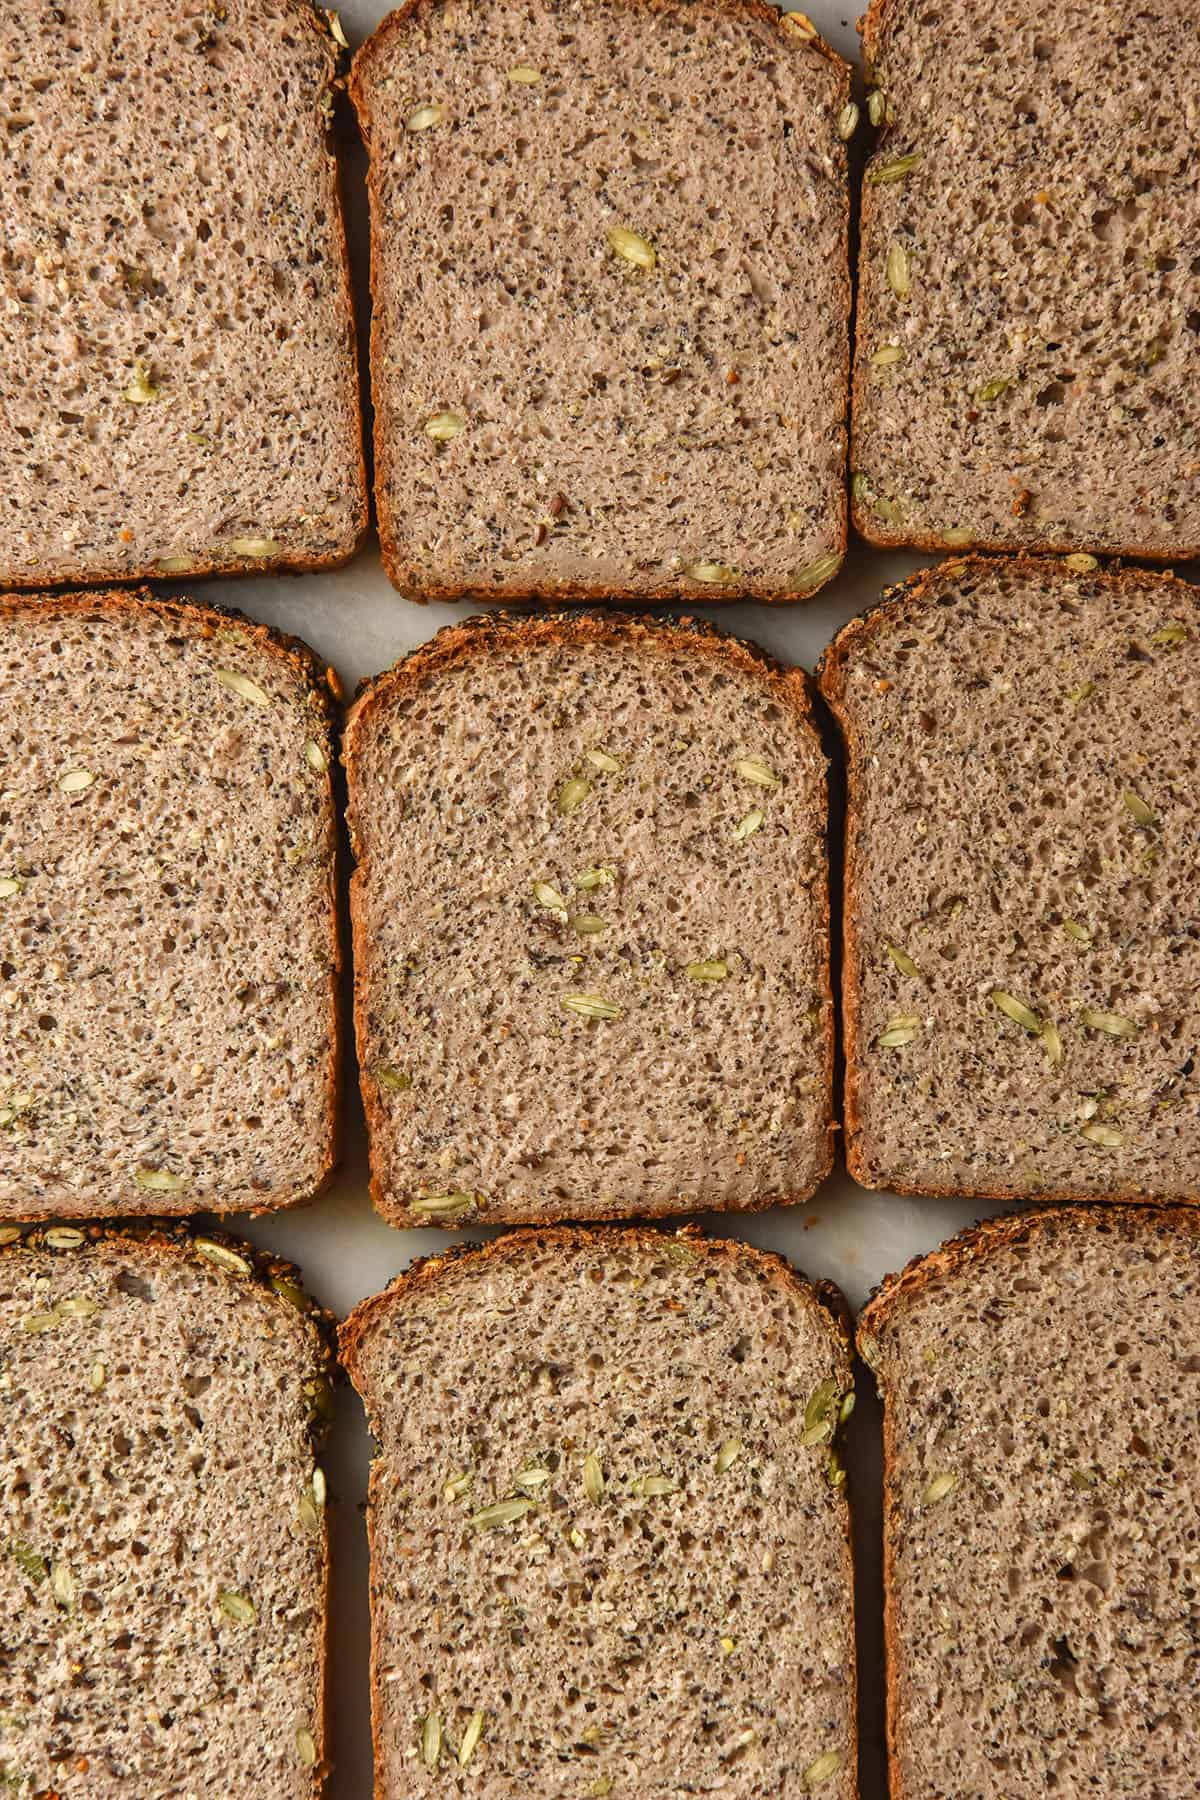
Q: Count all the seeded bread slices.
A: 9